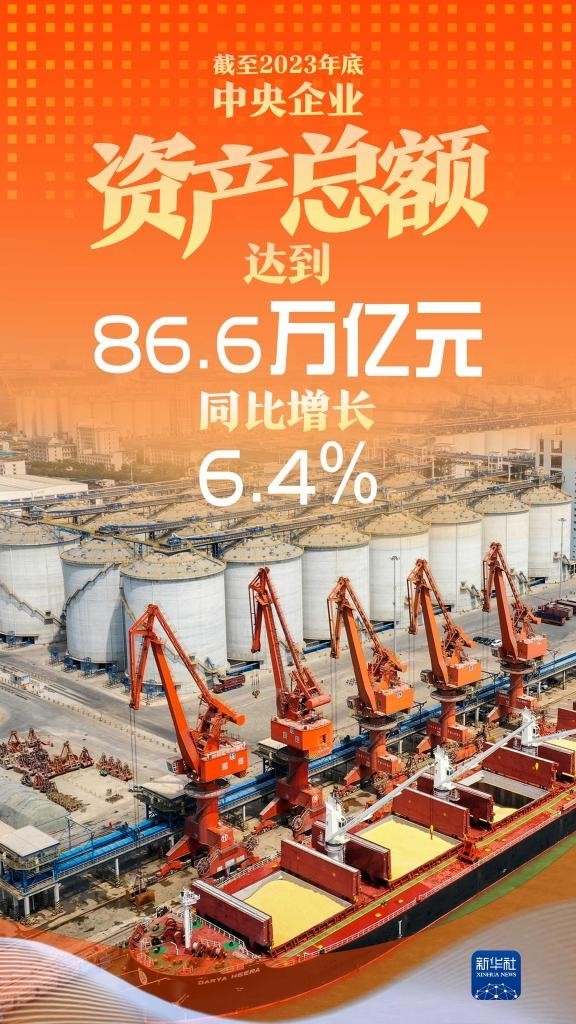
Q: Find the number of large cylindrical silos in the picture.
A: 9